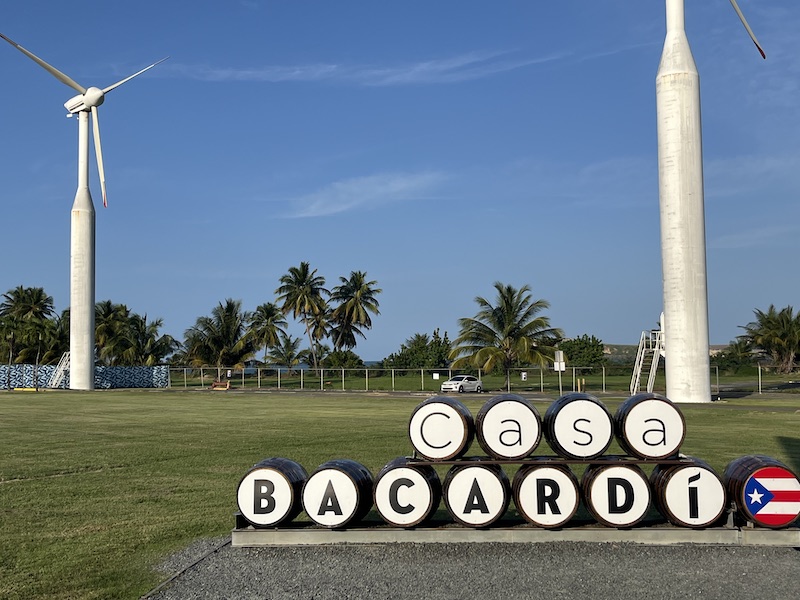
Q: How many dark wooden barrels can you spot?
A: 12